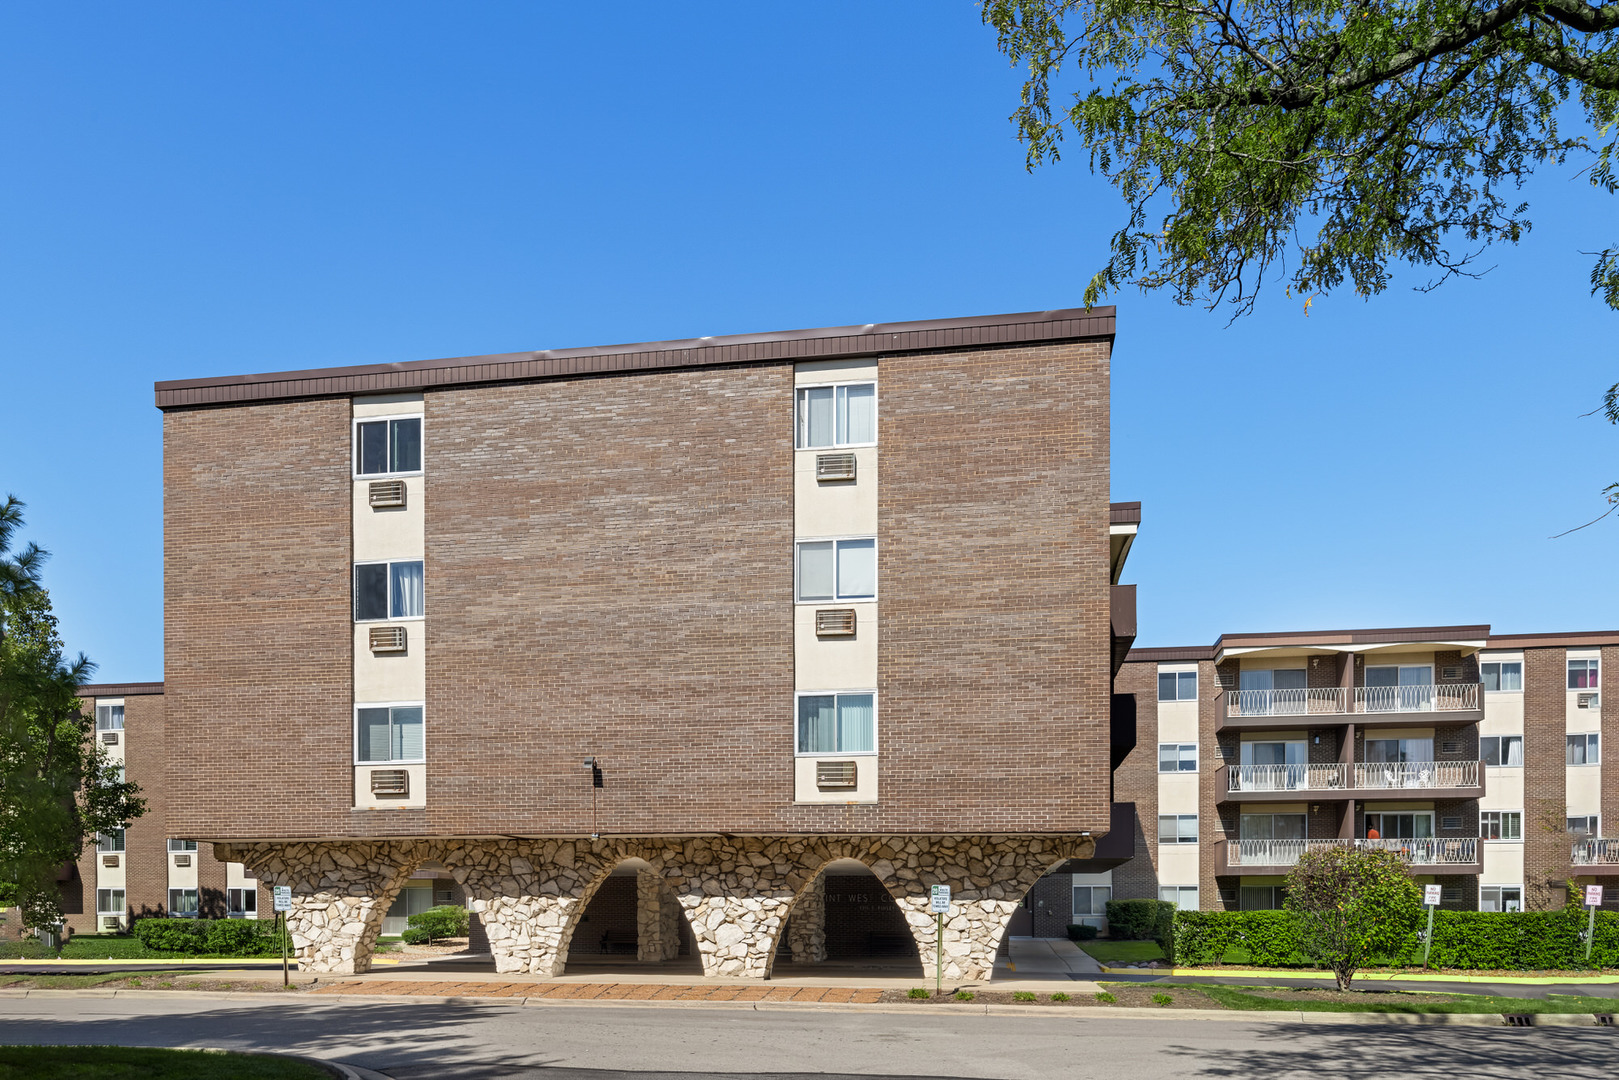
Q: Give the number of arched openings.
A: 3